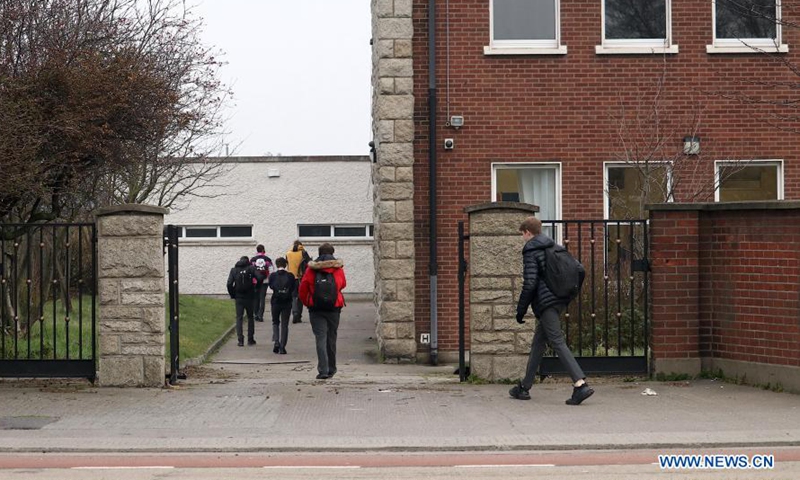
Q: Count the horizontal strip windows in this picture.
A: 2